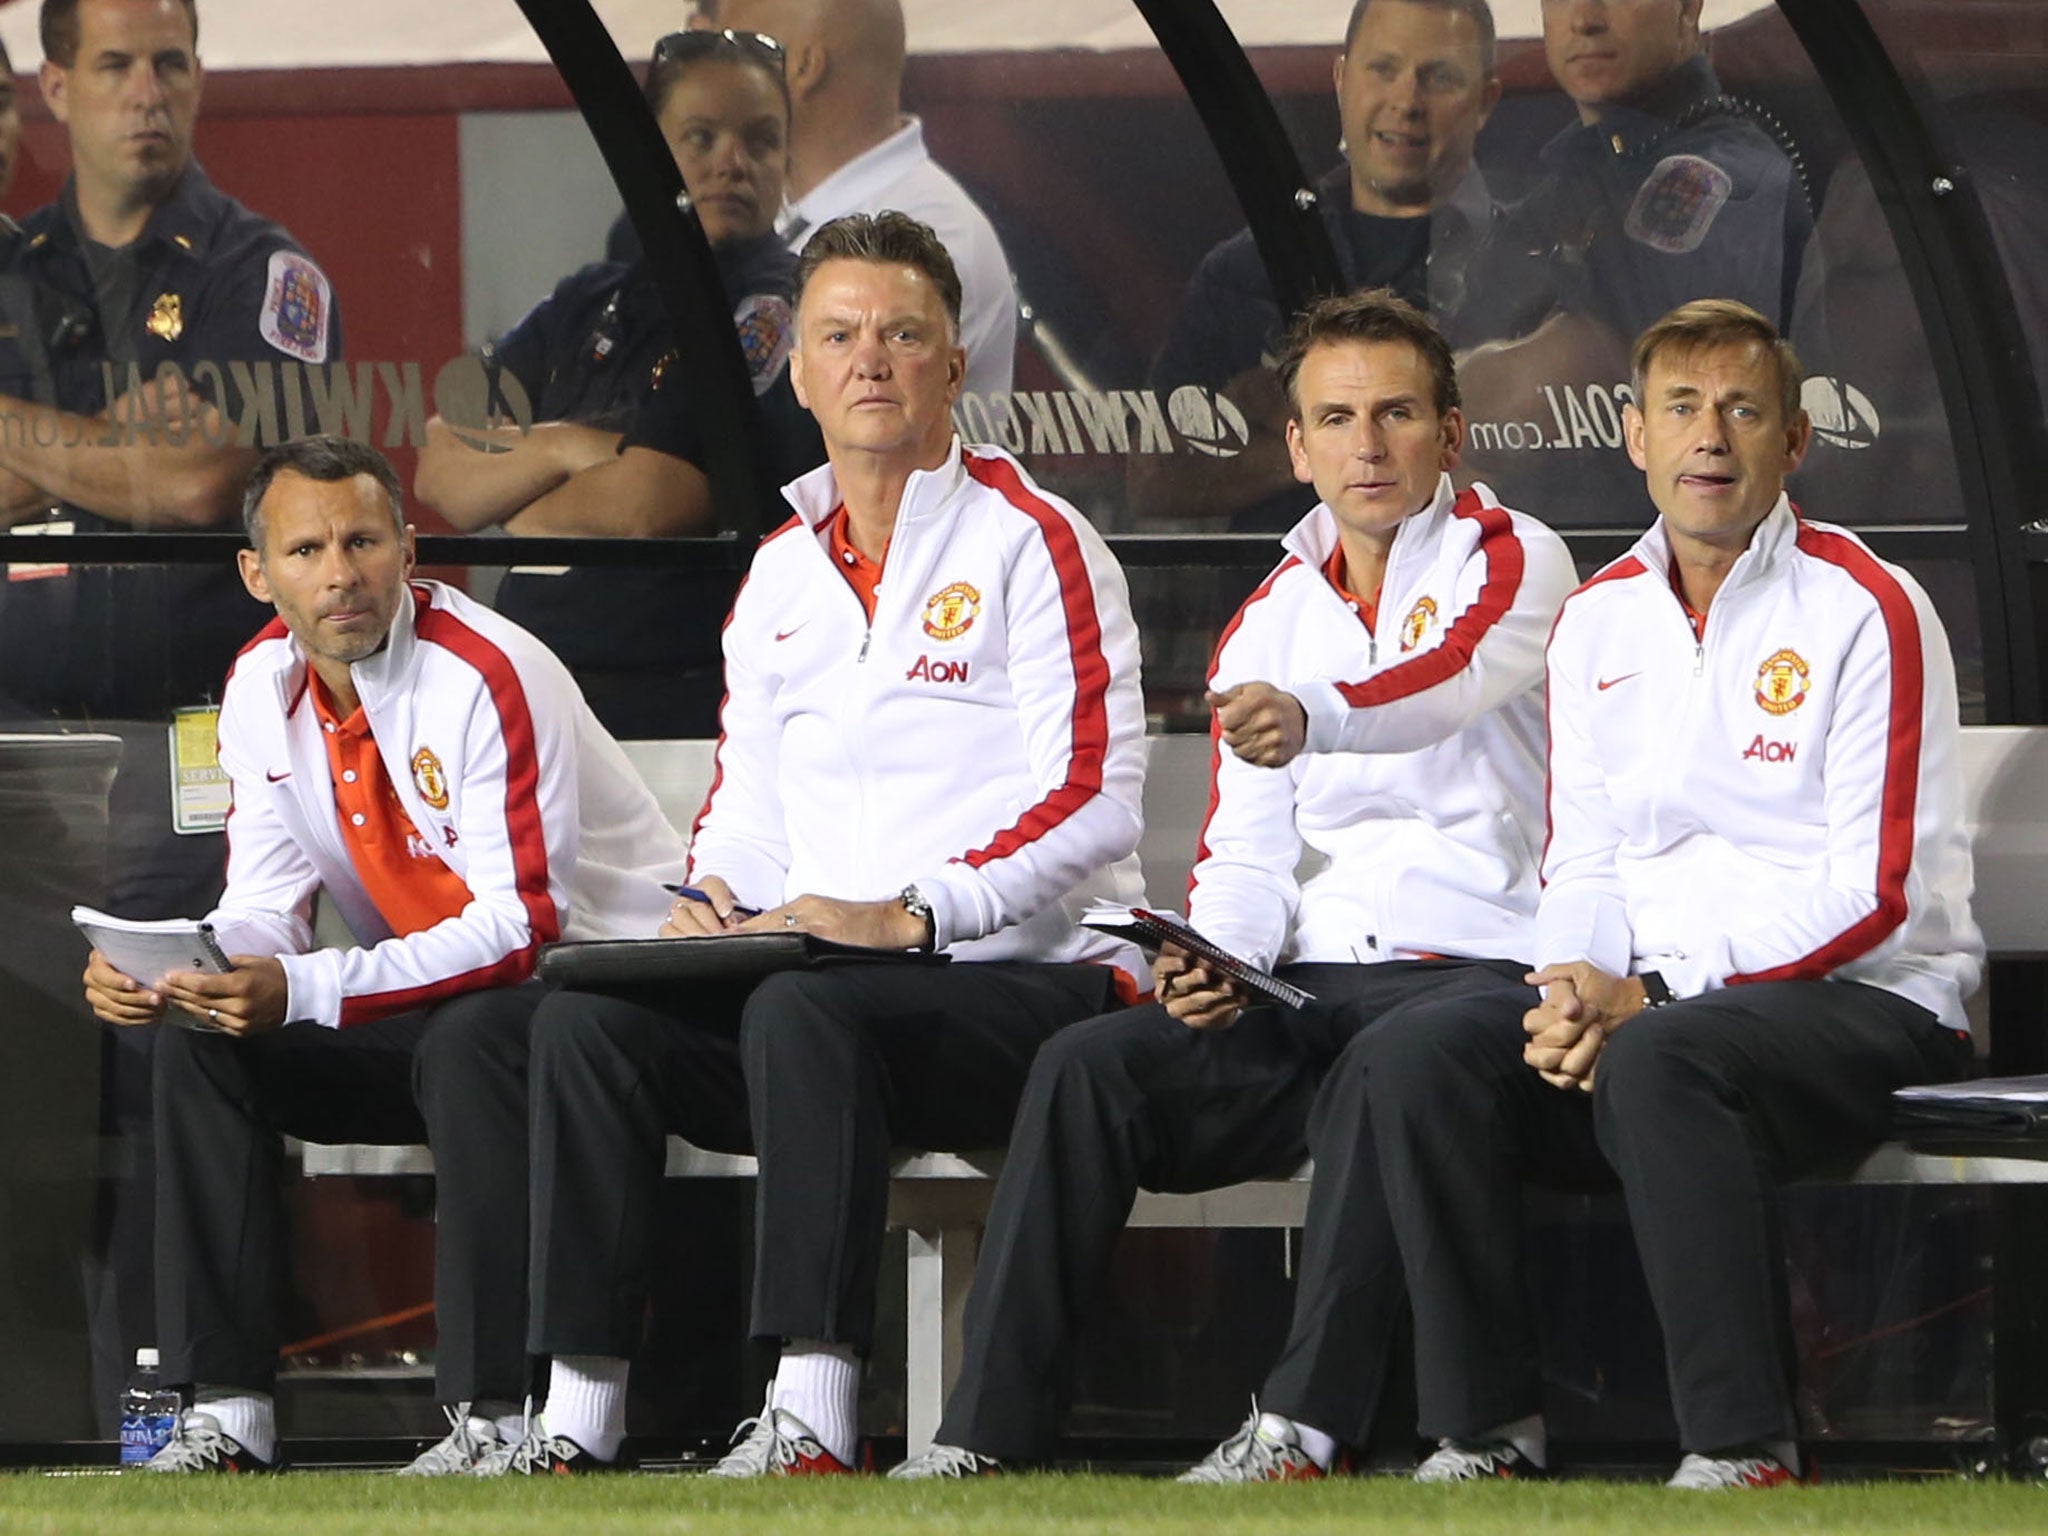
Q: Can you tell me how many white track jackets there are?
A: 4